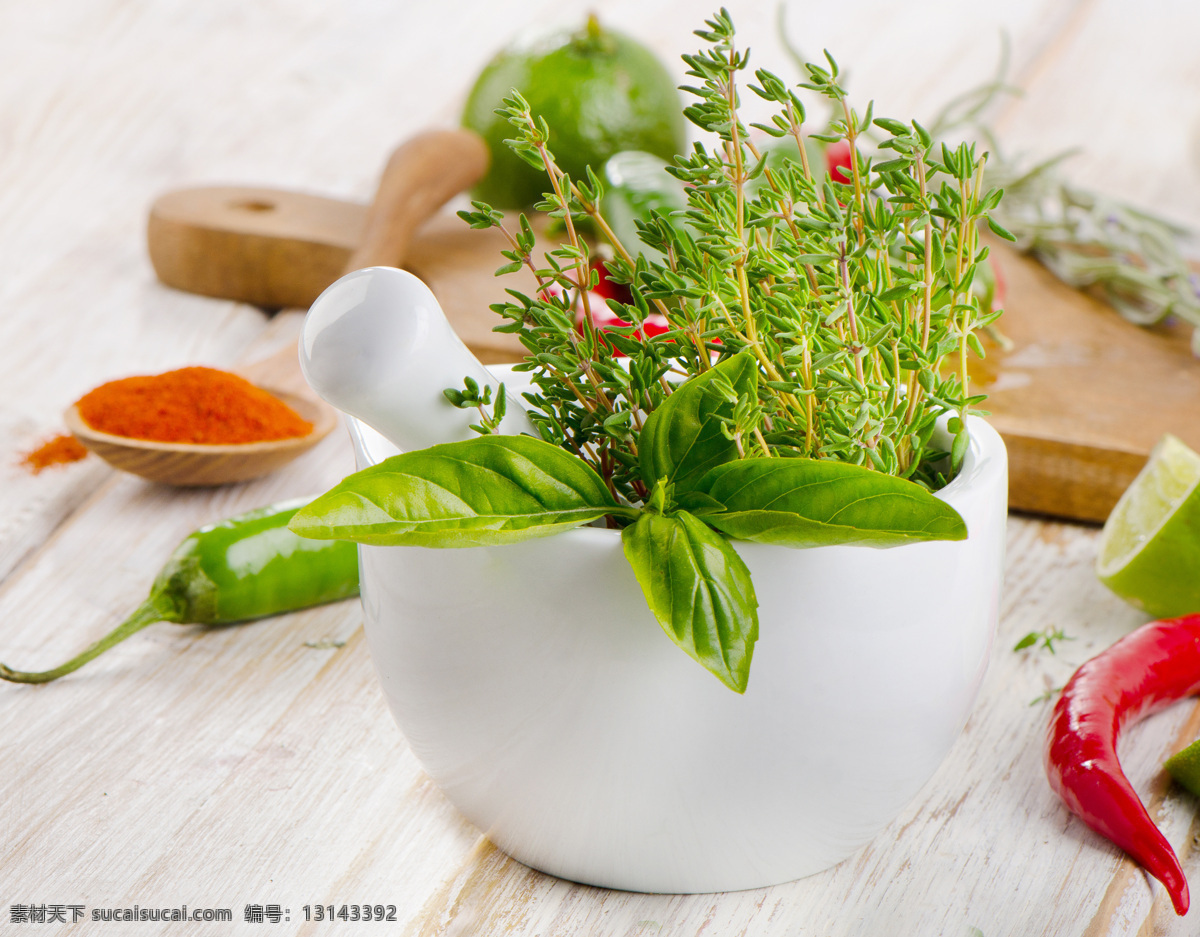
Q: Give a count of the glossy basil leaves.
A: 4